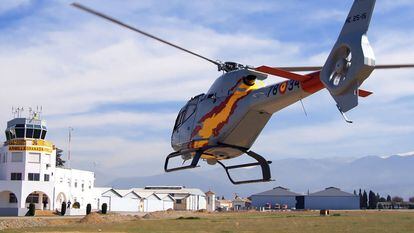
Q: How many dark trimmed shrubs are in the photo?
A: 4